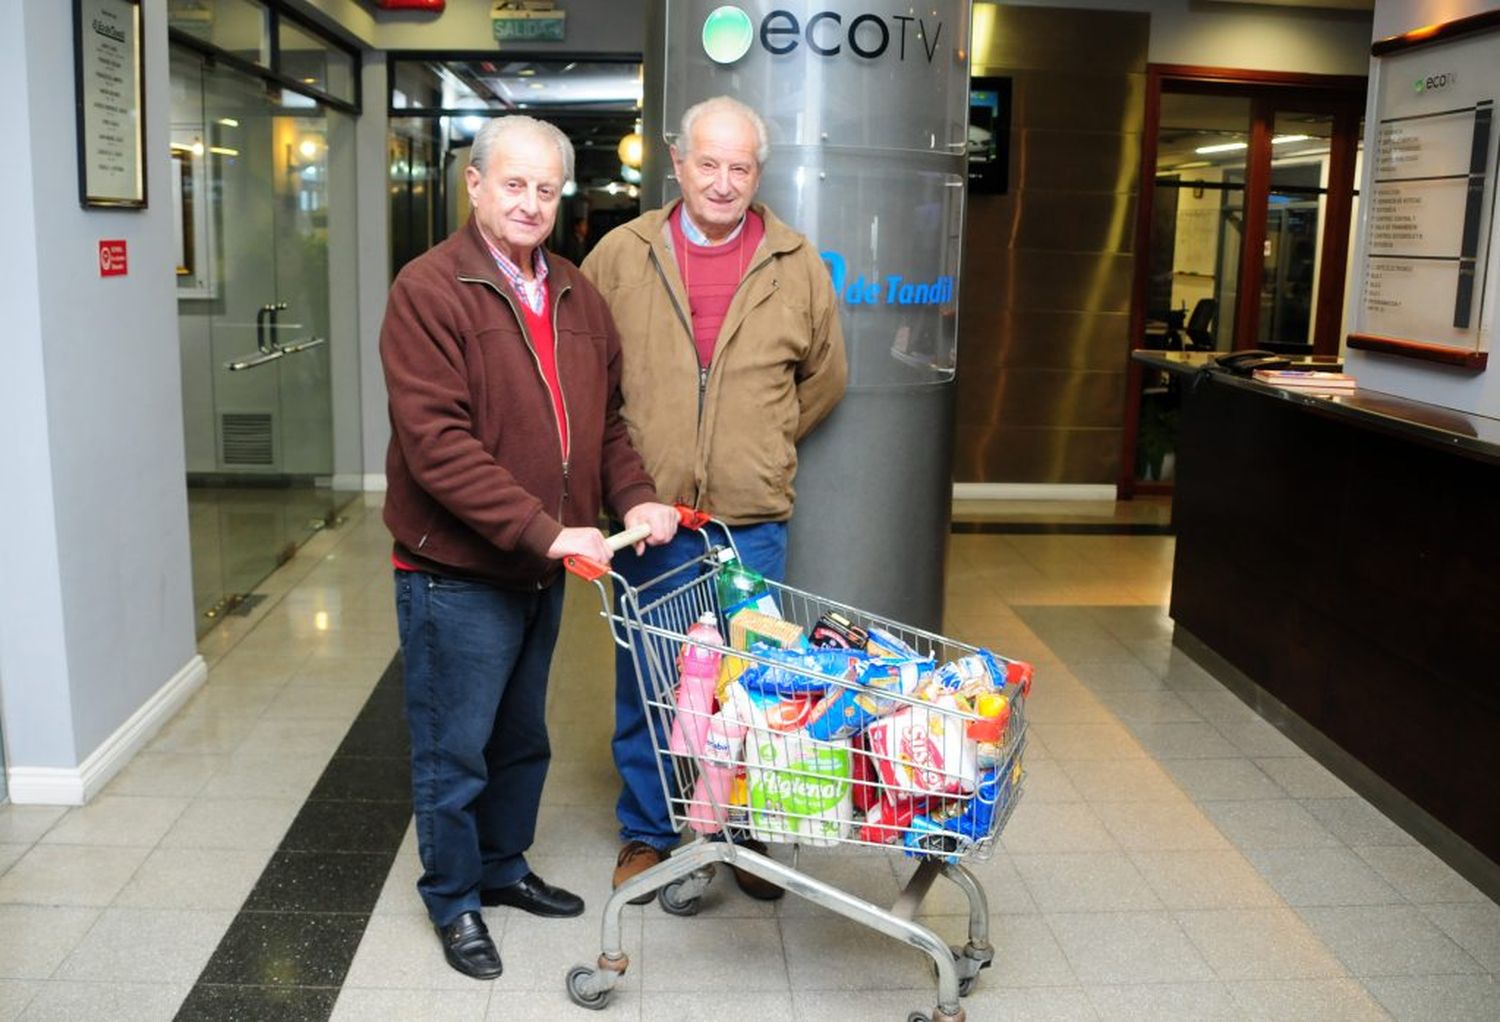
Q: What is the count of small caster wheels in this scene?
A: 4